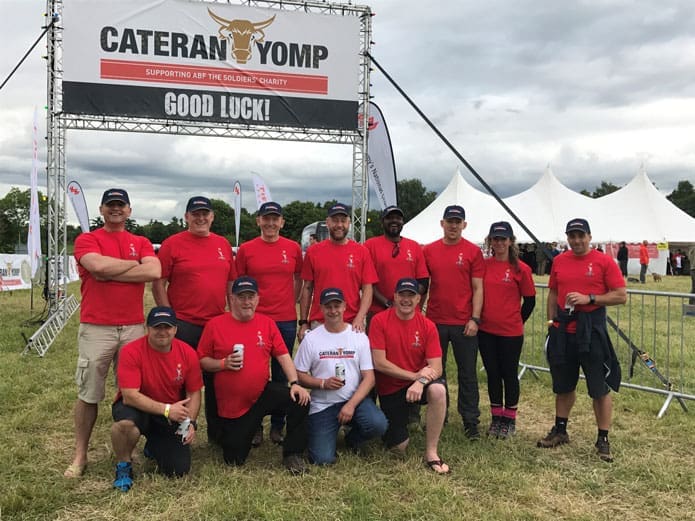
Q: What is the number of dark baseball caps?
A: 12